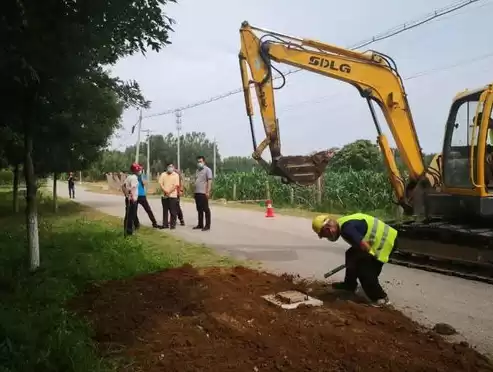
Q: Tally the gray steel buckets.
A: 1